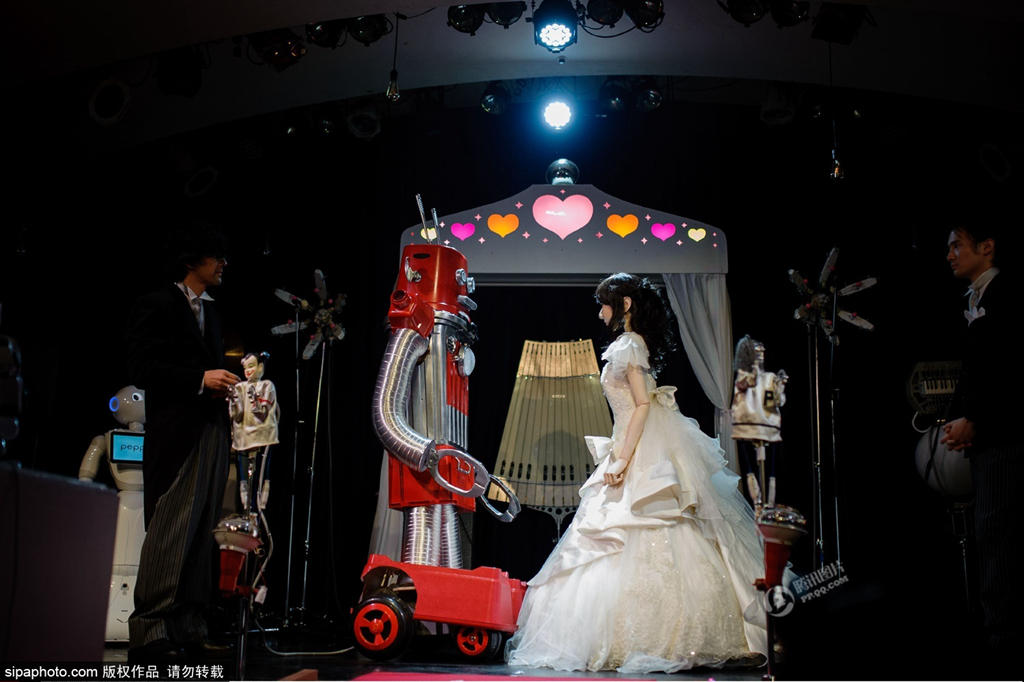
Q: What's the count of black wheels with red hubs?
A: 2